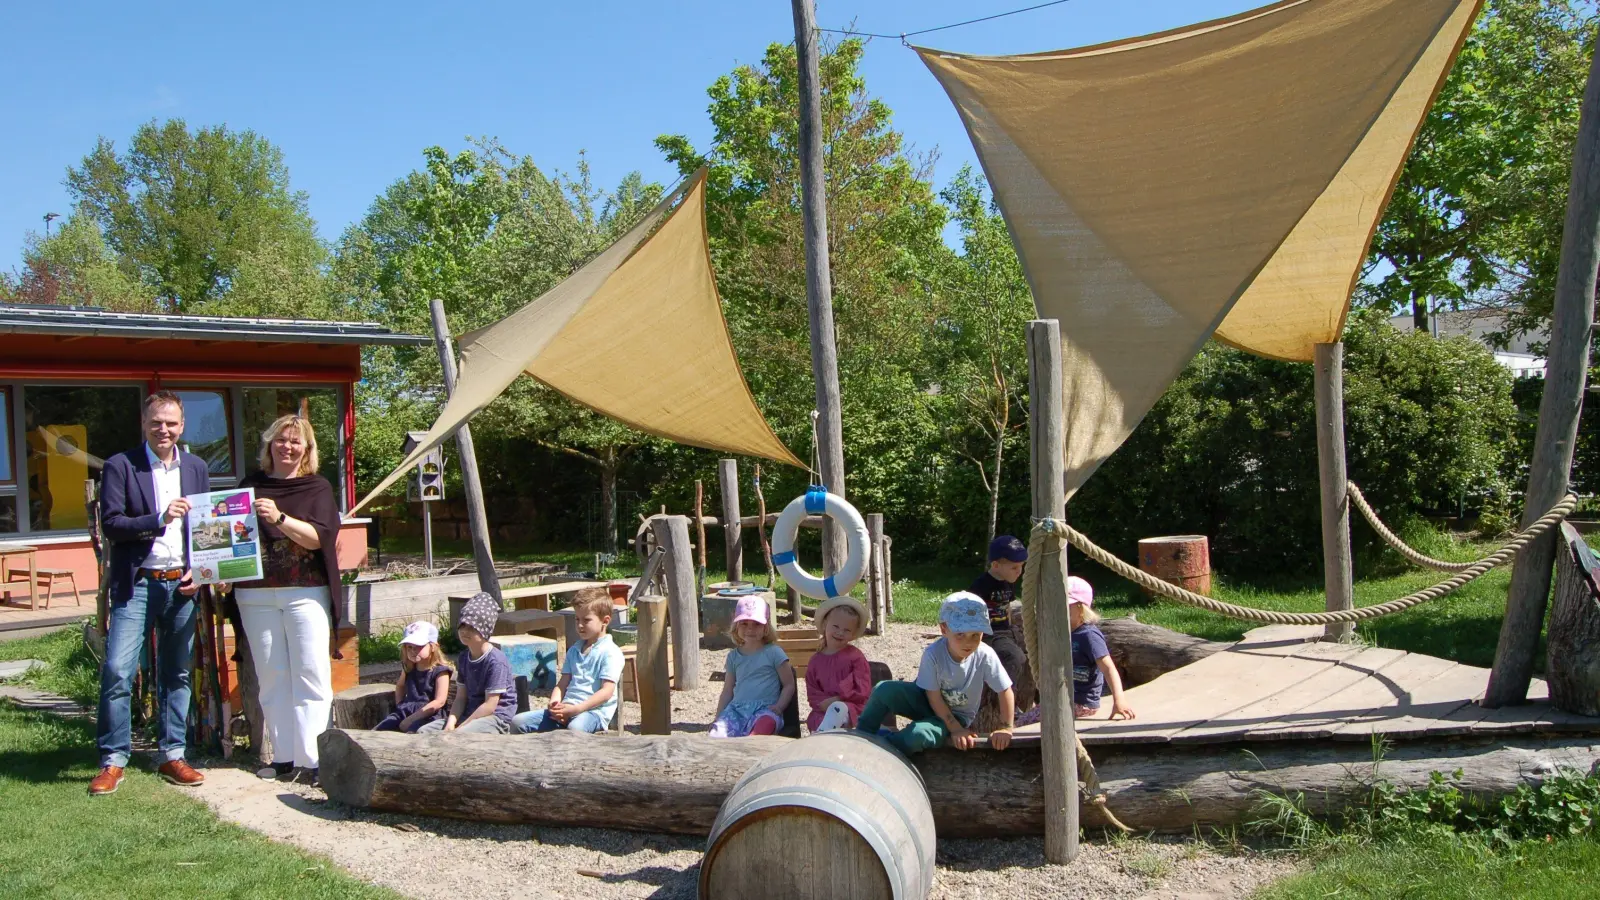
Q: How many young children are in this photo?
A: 8